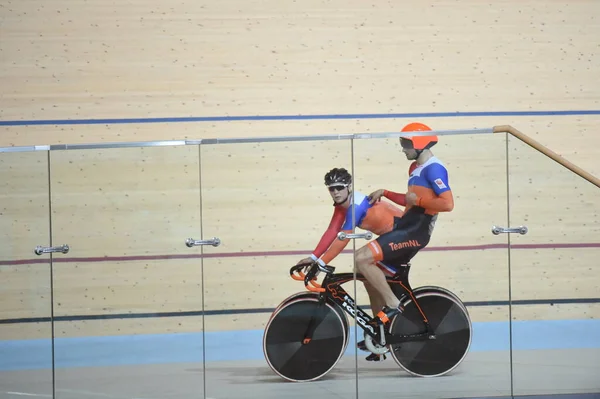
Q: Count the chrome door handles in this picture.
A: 4